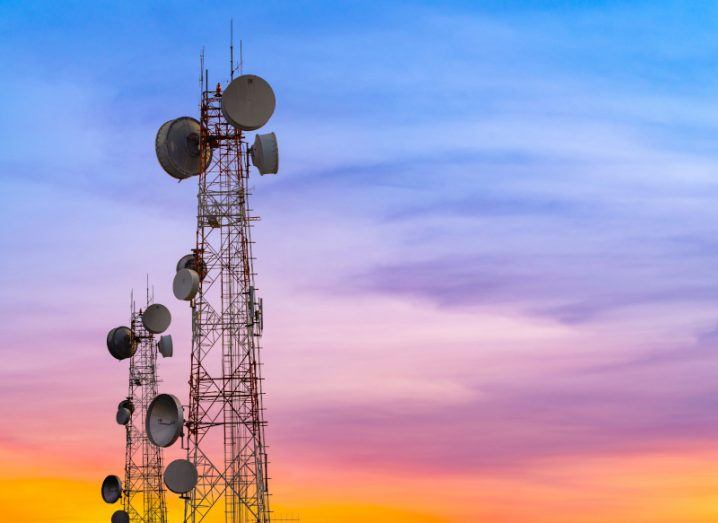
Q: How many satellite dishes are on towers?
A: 14